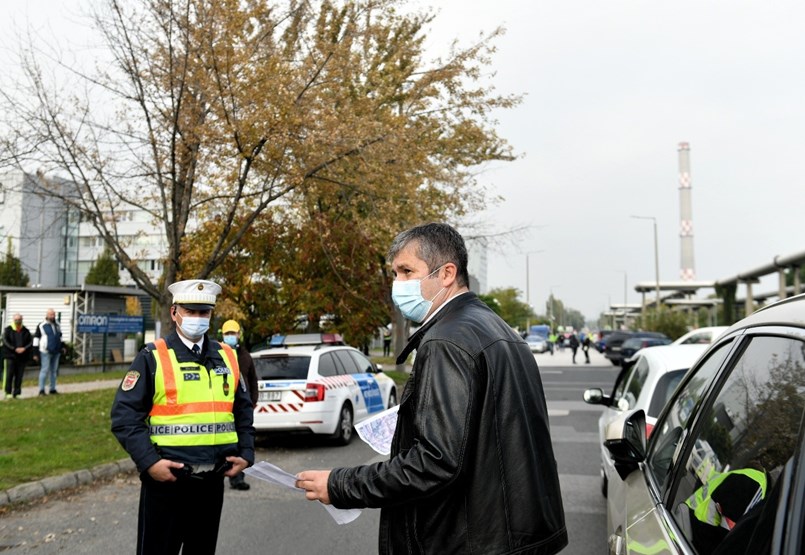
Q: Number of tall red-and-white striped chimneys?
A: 1